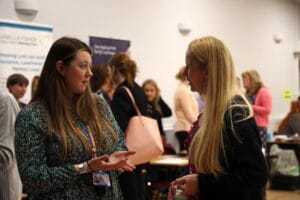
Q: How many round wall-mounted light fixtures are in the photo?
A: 3